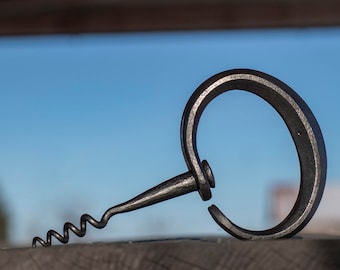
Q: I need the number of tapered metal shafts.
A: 1